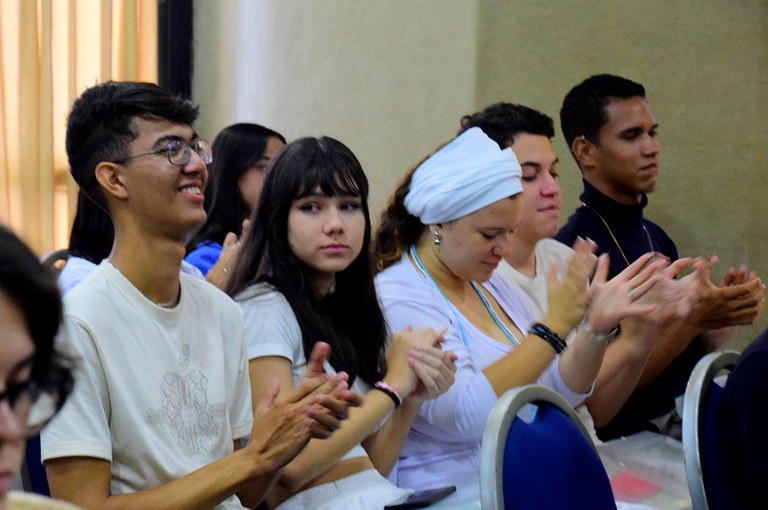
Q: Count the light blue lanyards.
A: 1